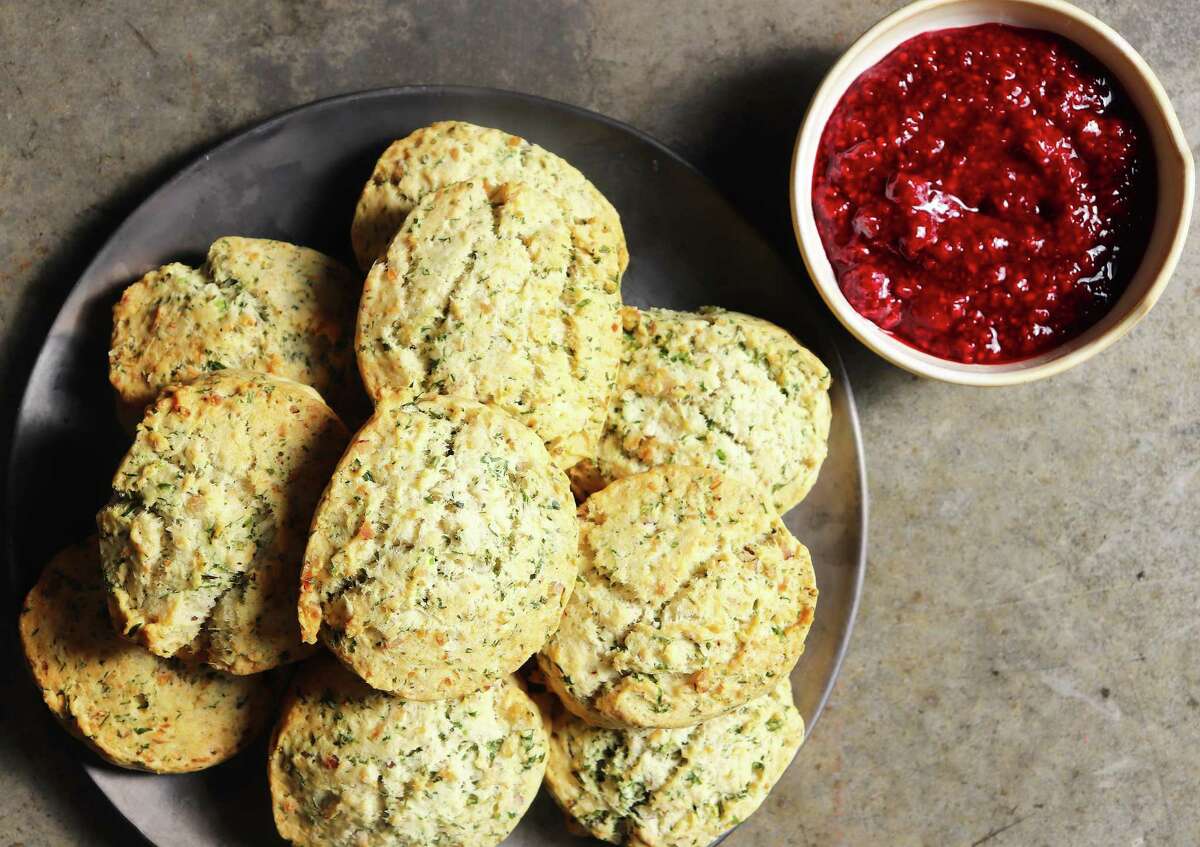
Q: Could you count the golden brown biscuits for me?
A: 10